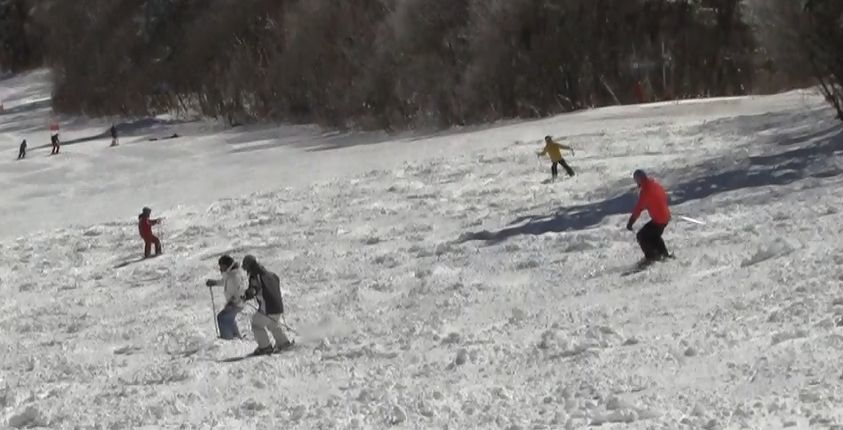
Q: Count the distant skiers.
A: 3